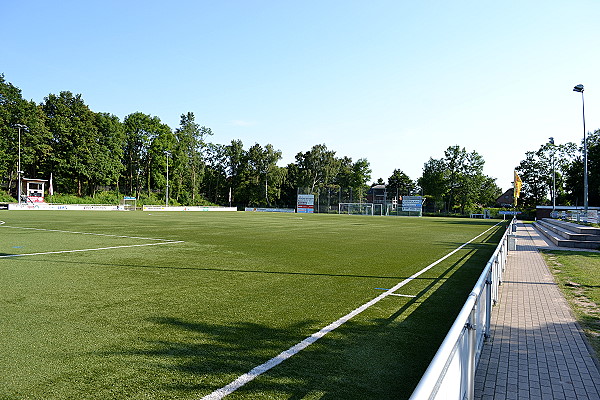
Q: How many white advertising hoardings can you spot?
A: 2